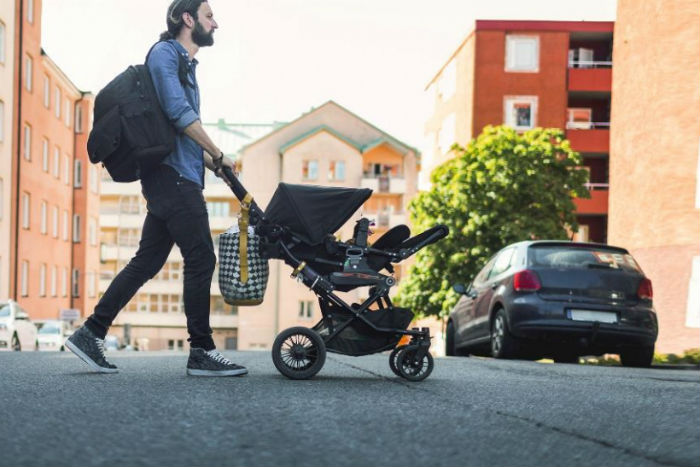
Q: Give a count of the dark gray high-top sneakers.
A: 2